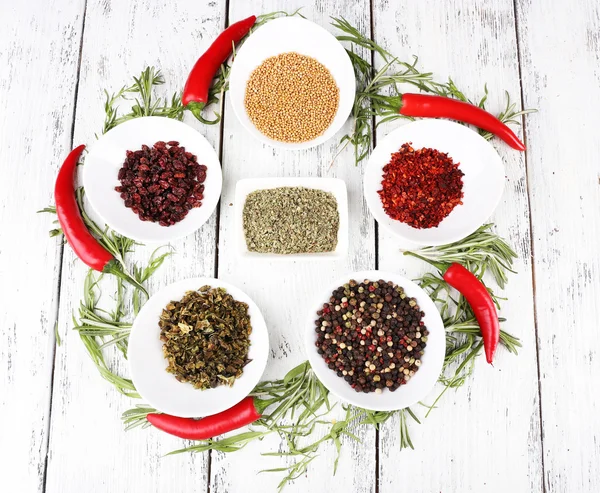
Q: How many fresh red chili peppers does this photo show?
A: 5